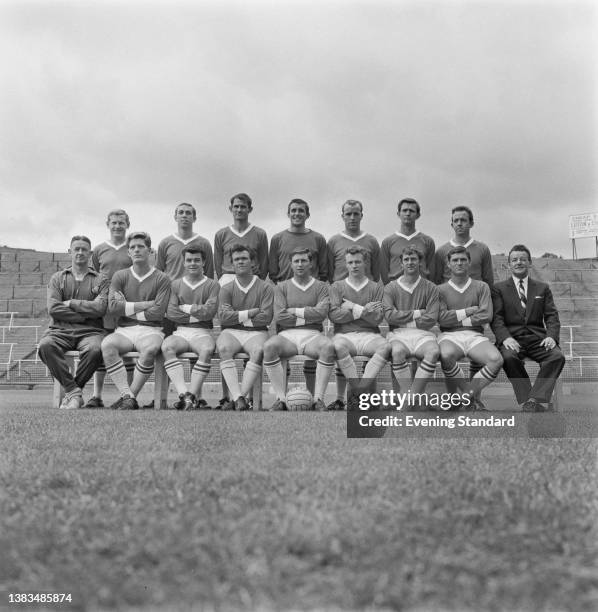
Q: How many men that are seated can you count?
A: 9